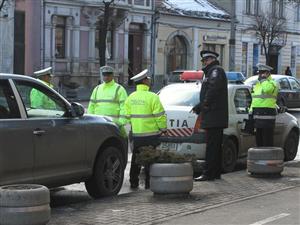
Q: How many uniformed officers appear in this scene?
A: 5